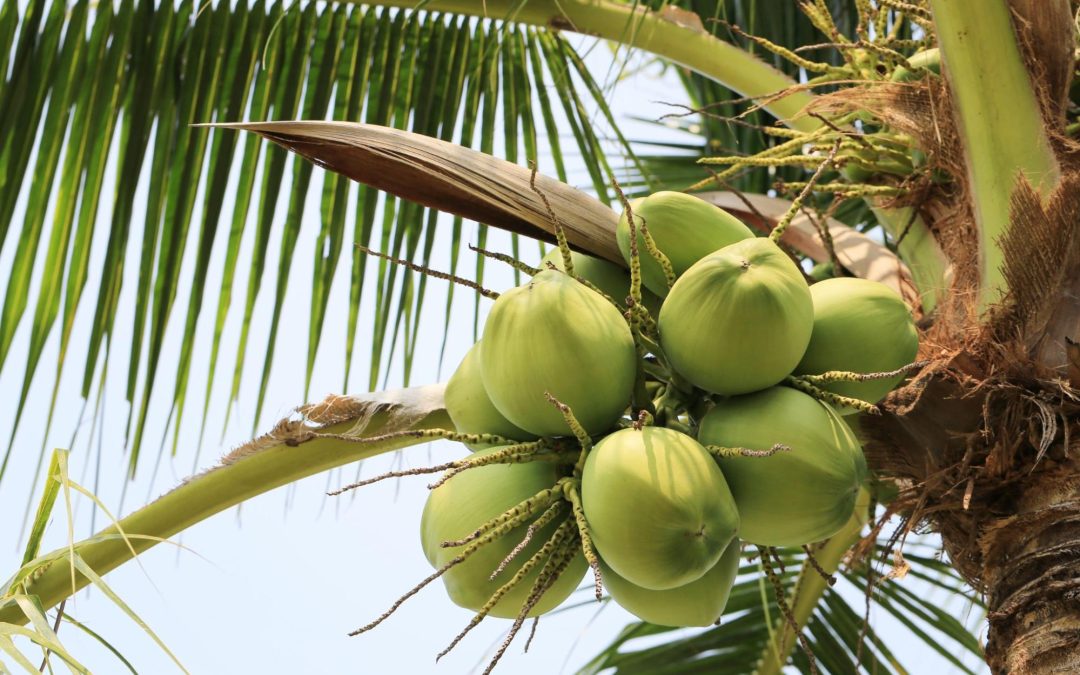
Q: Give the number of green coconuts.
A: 10